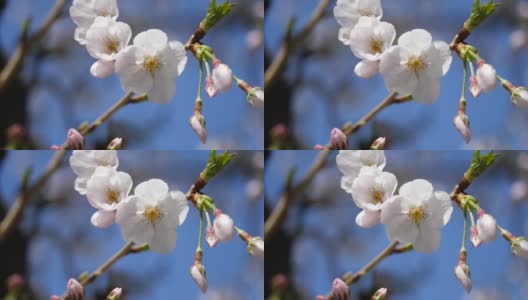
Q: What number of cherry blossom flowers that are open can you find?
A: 12